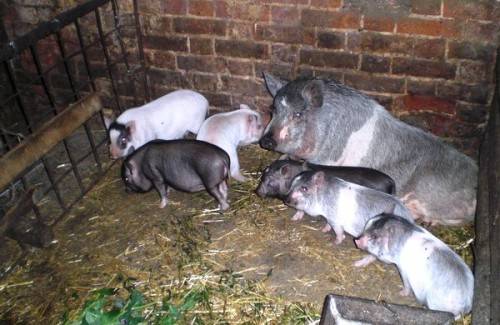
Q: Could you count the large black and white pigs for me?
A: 1